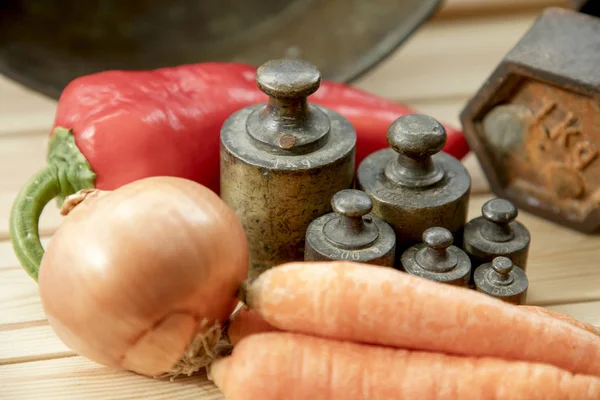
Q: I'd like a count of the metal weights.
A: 7